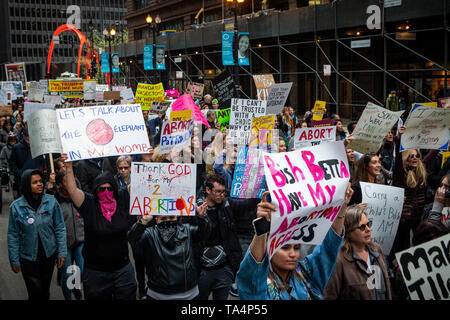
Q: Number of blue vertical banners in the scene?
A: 6